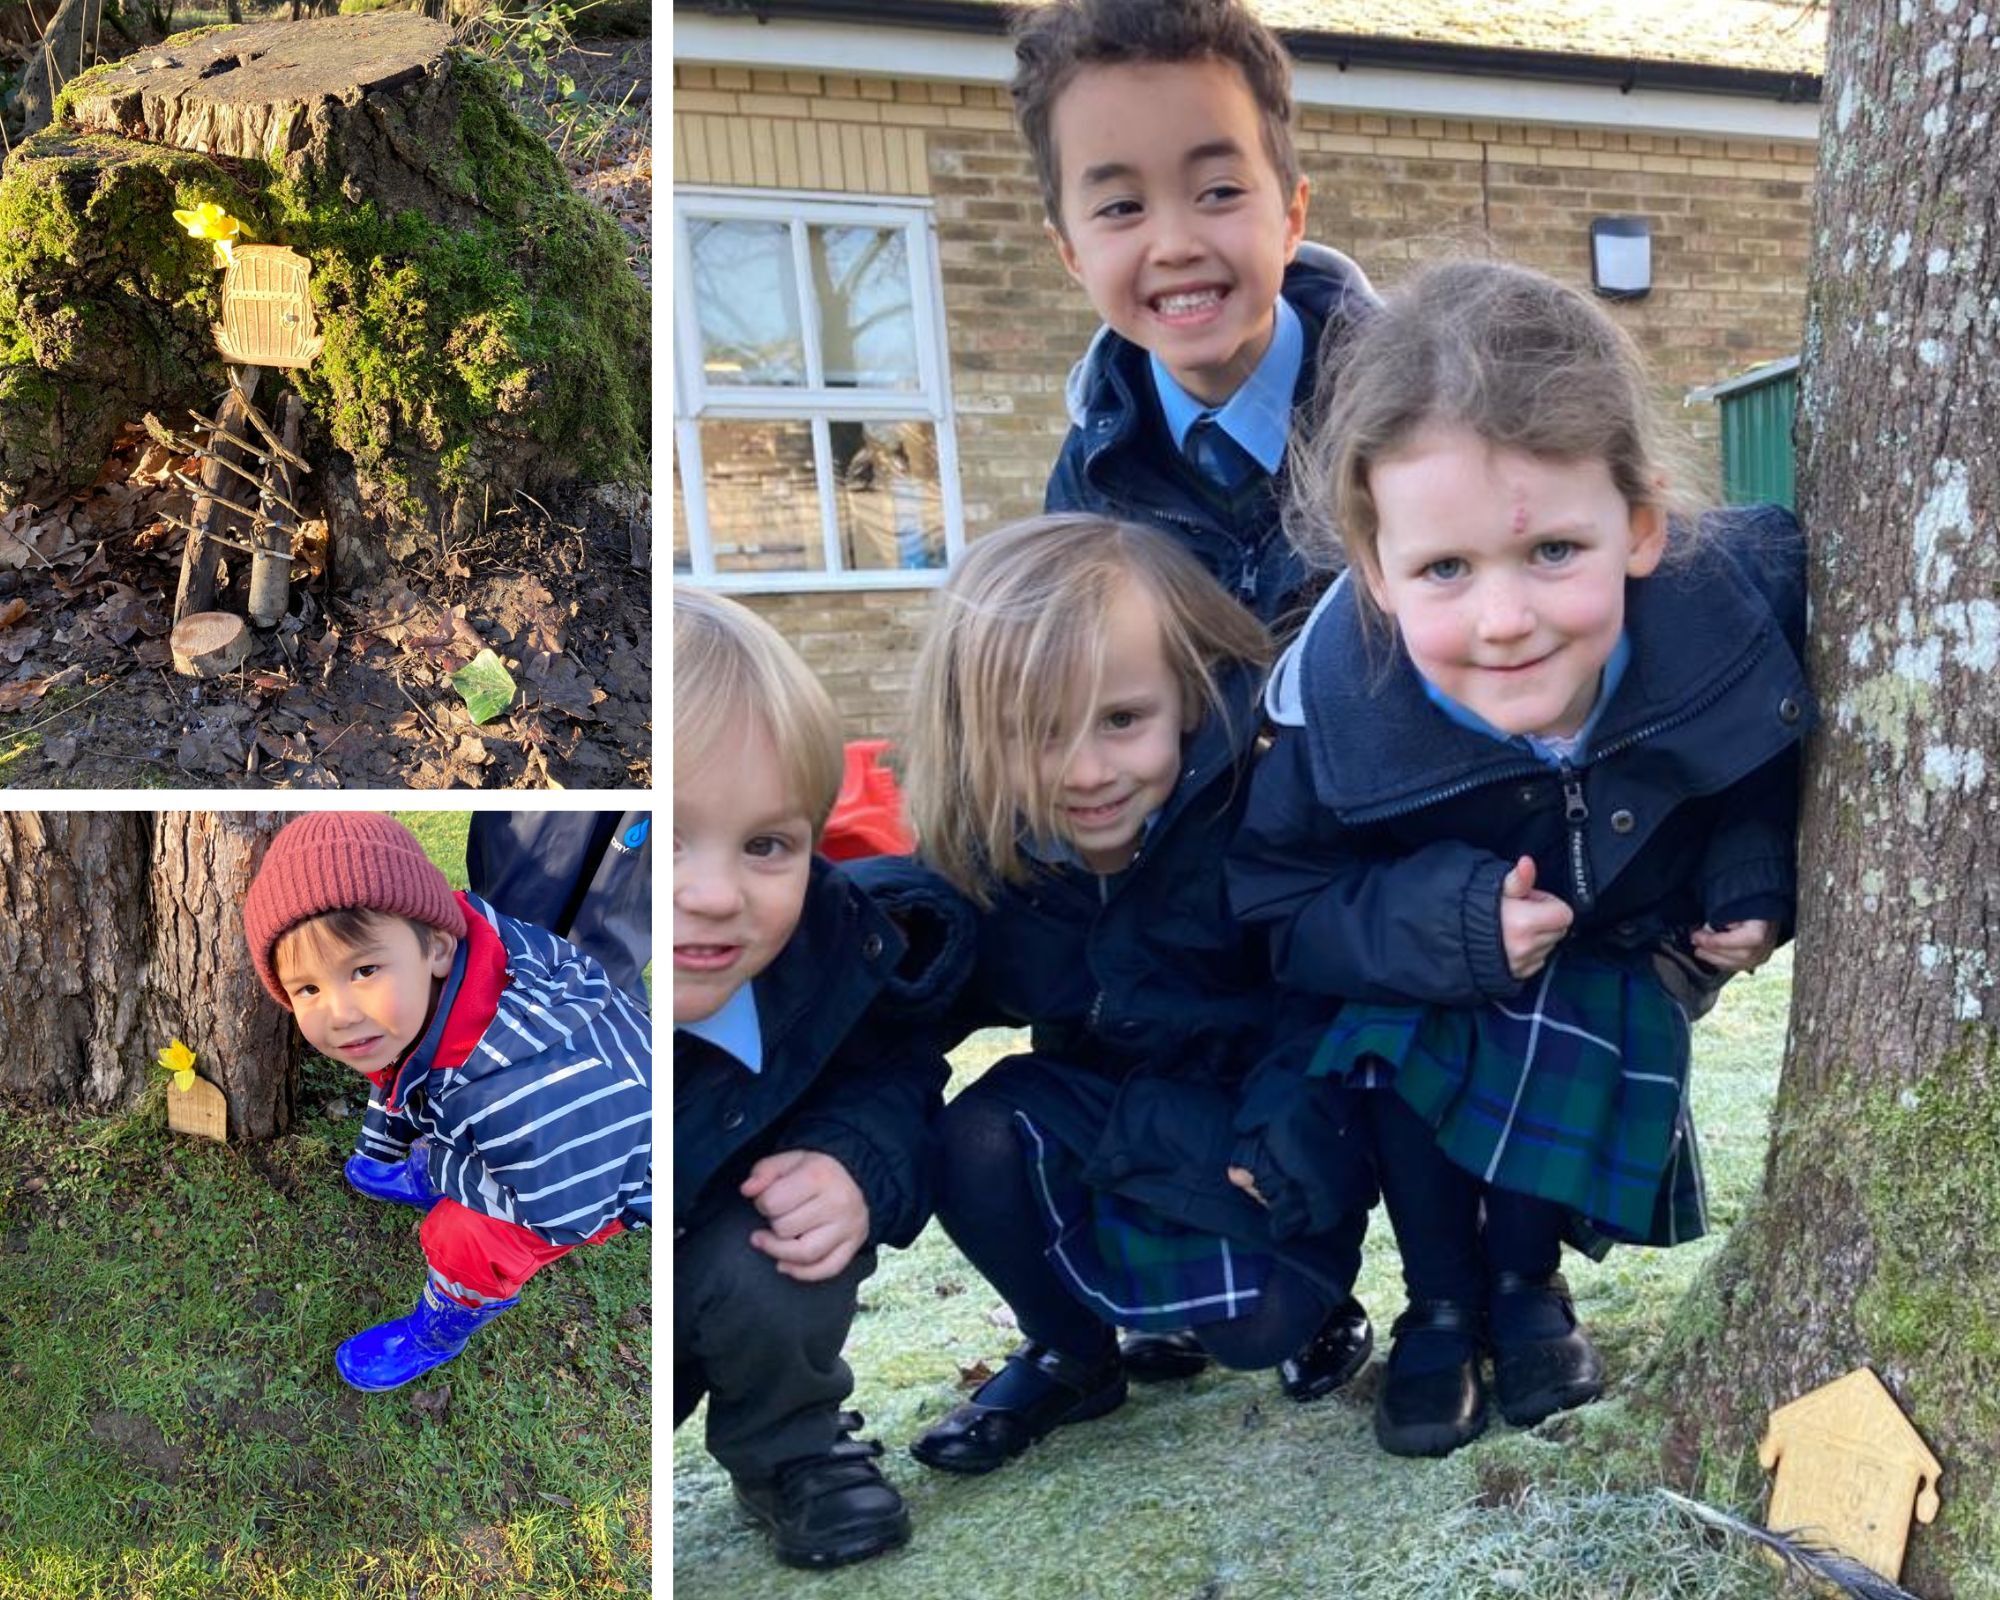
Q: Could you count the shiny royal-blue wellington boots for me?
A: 2